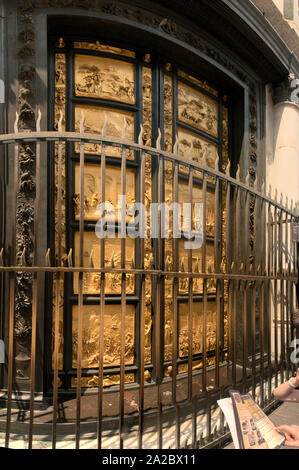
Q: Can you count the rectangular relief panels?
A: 10